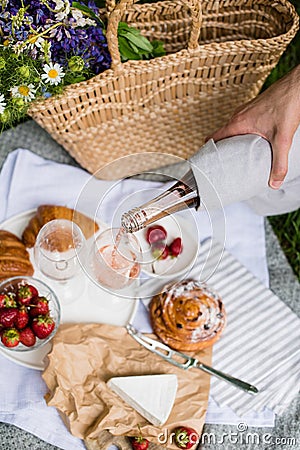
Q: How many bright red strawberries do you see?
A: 13